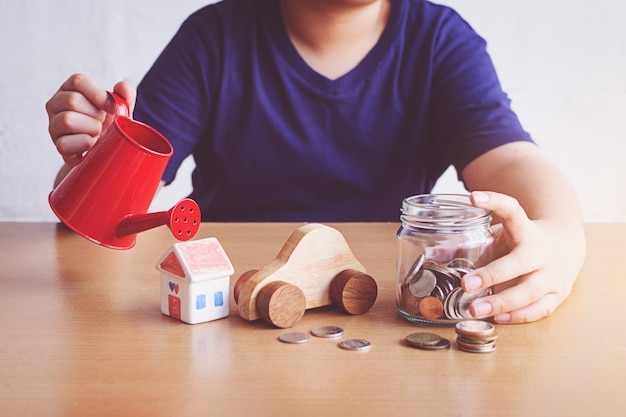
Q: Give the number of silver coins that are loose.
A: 3